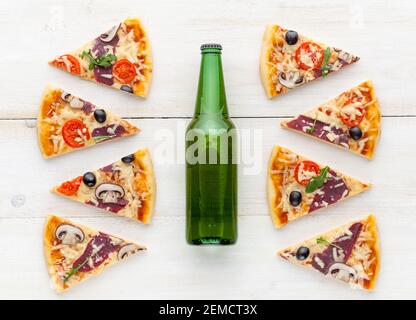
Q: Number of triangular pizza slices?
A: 8